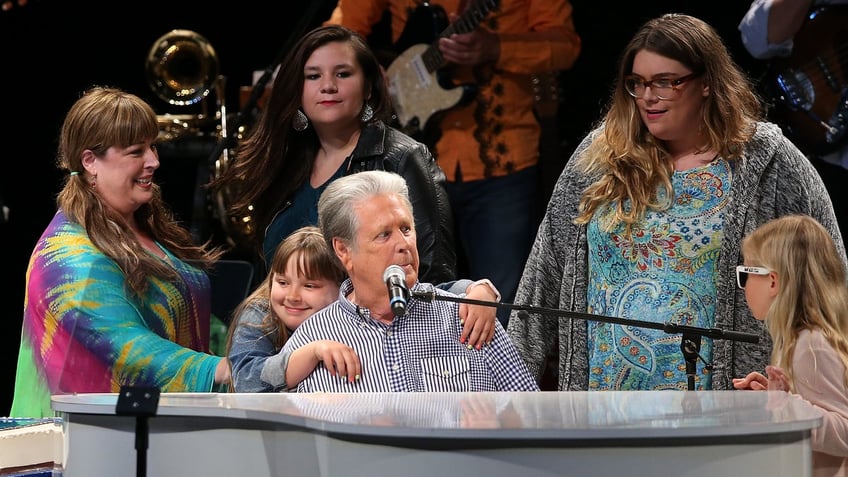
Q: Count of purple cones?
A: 0